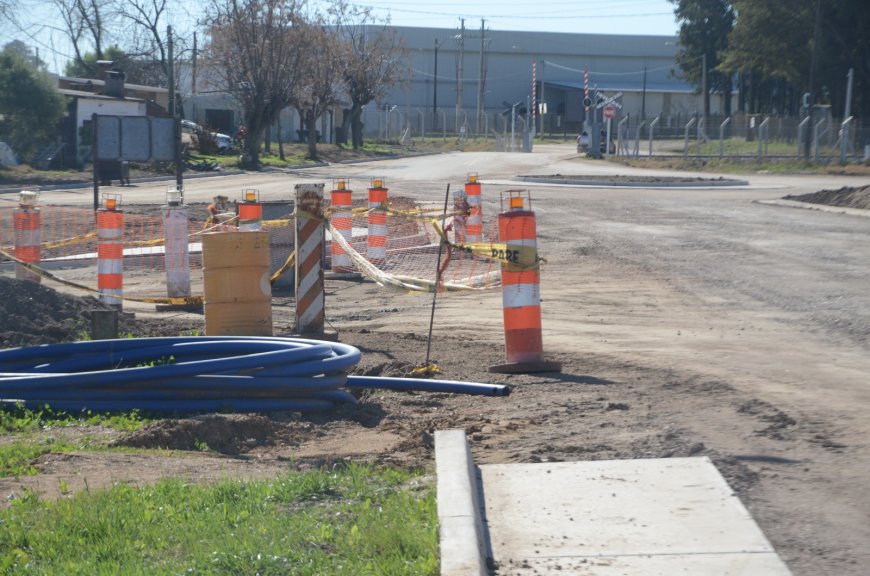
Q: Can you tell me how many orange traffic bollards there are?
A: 7